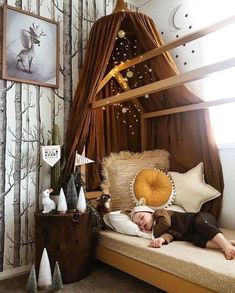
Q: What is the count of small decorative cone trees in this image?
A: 6